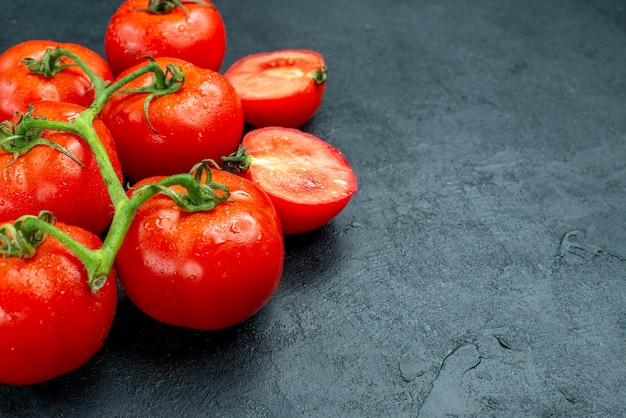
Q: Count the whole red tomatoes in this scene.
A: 6